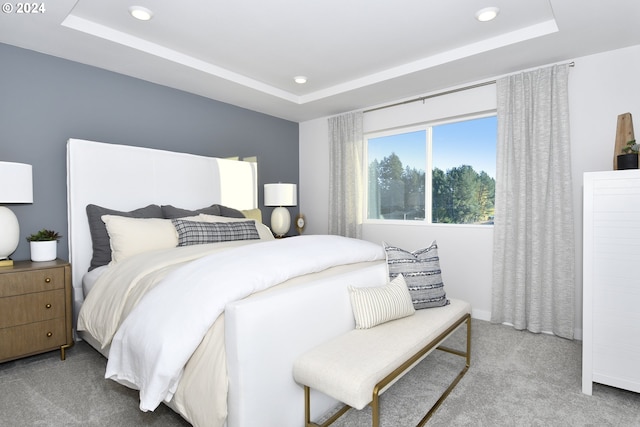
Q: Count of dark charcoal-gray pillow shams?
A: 3